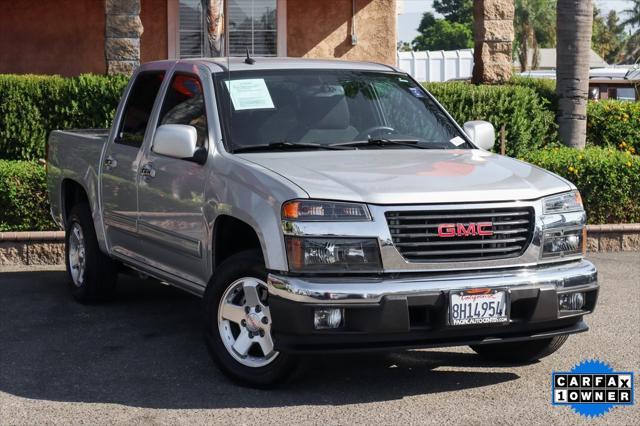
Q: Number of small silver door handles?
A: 2